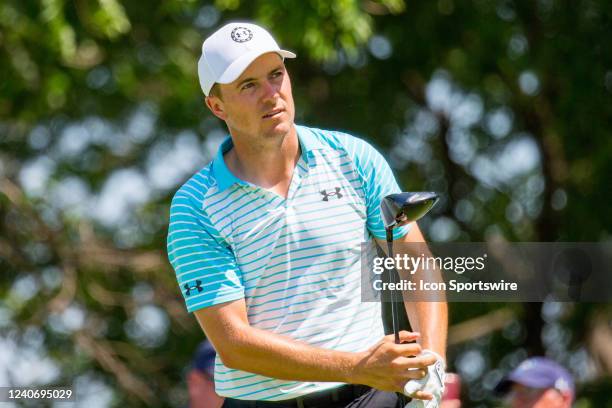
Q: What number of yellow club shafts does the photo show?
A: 0